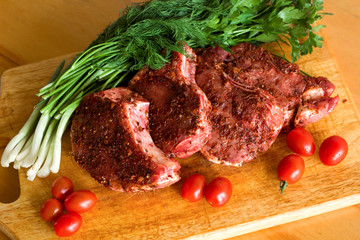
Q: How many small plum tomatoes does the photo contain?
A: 9